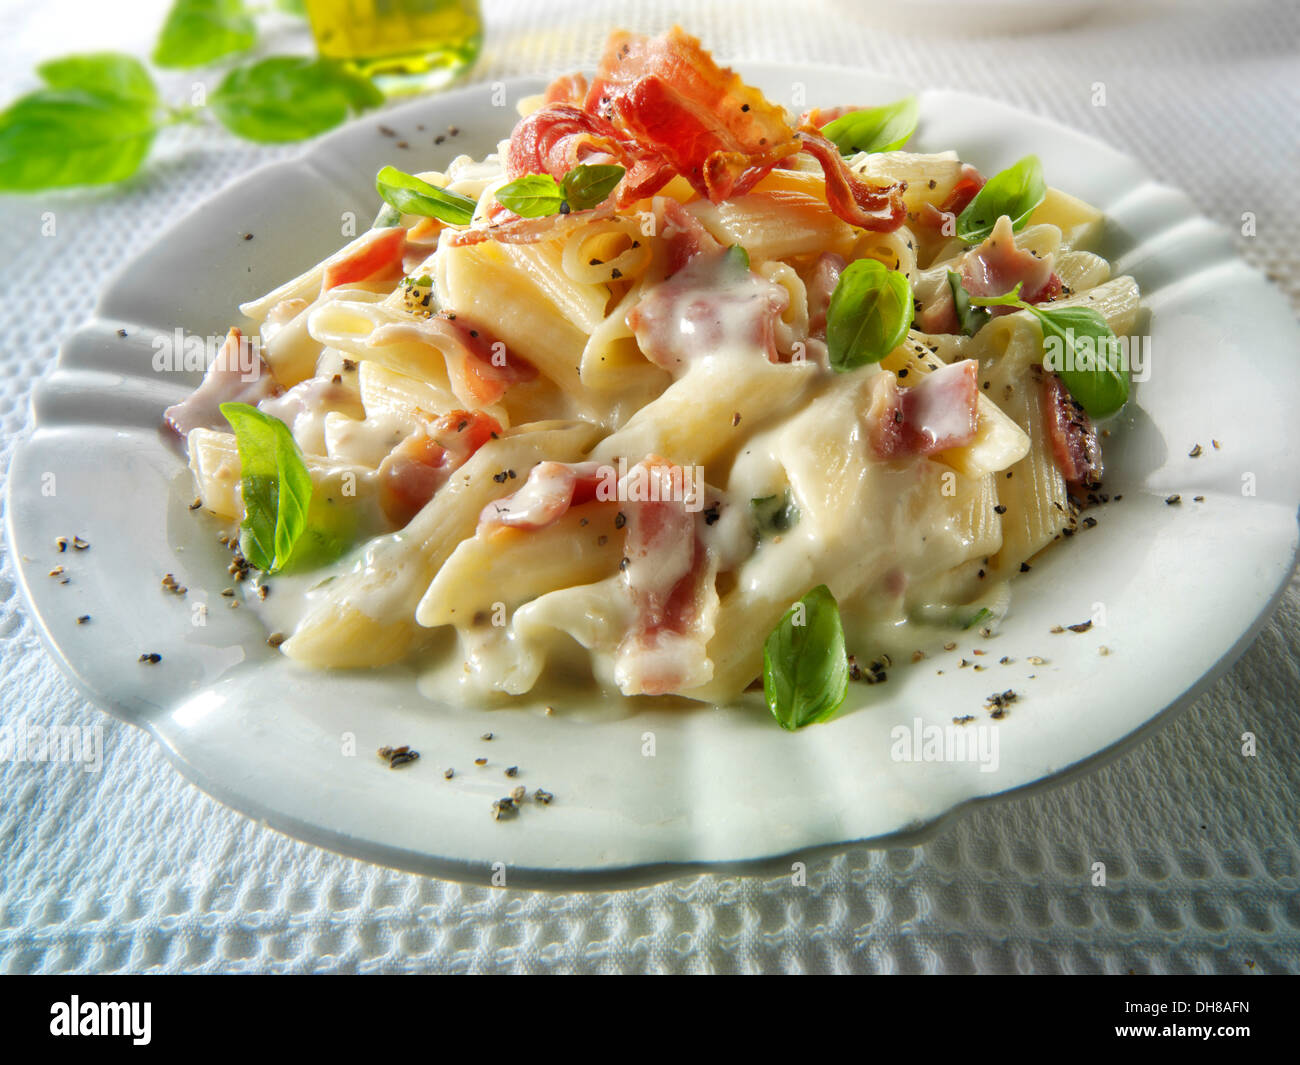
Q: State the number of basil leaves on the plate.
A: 9